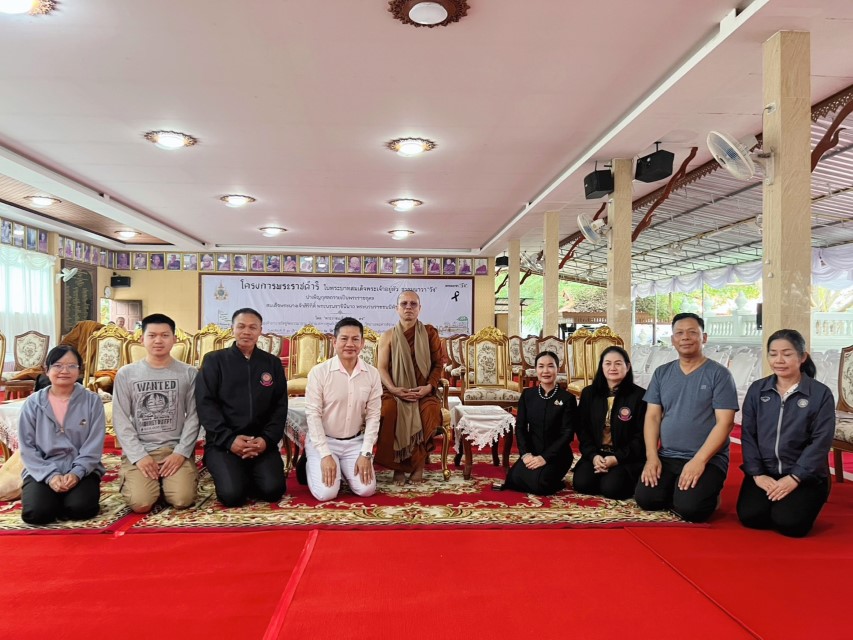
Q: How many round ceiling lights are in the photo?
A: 10